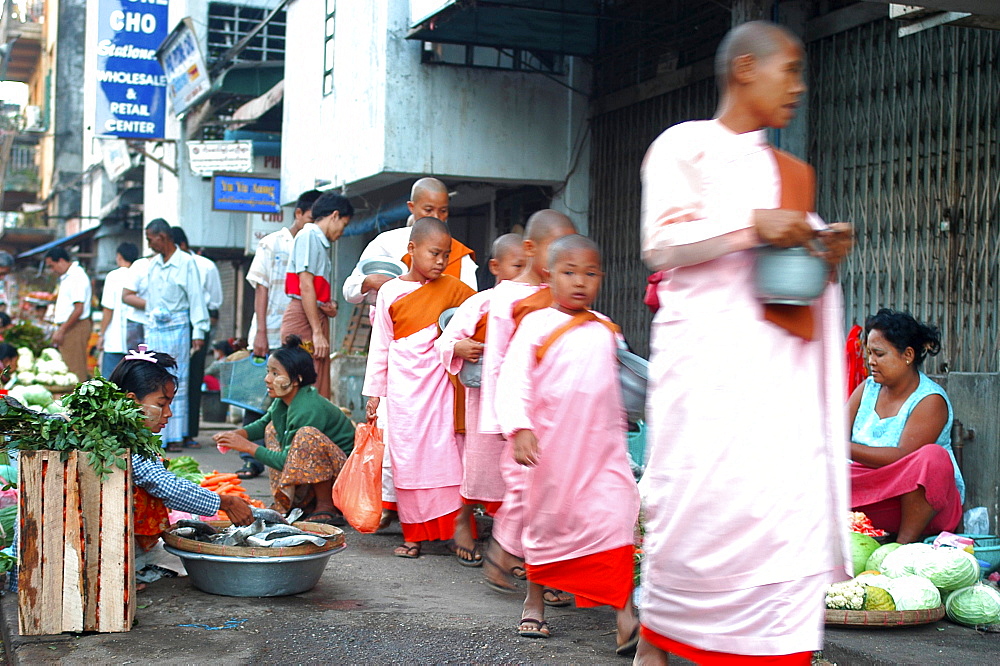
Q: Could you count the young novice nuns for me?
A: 4